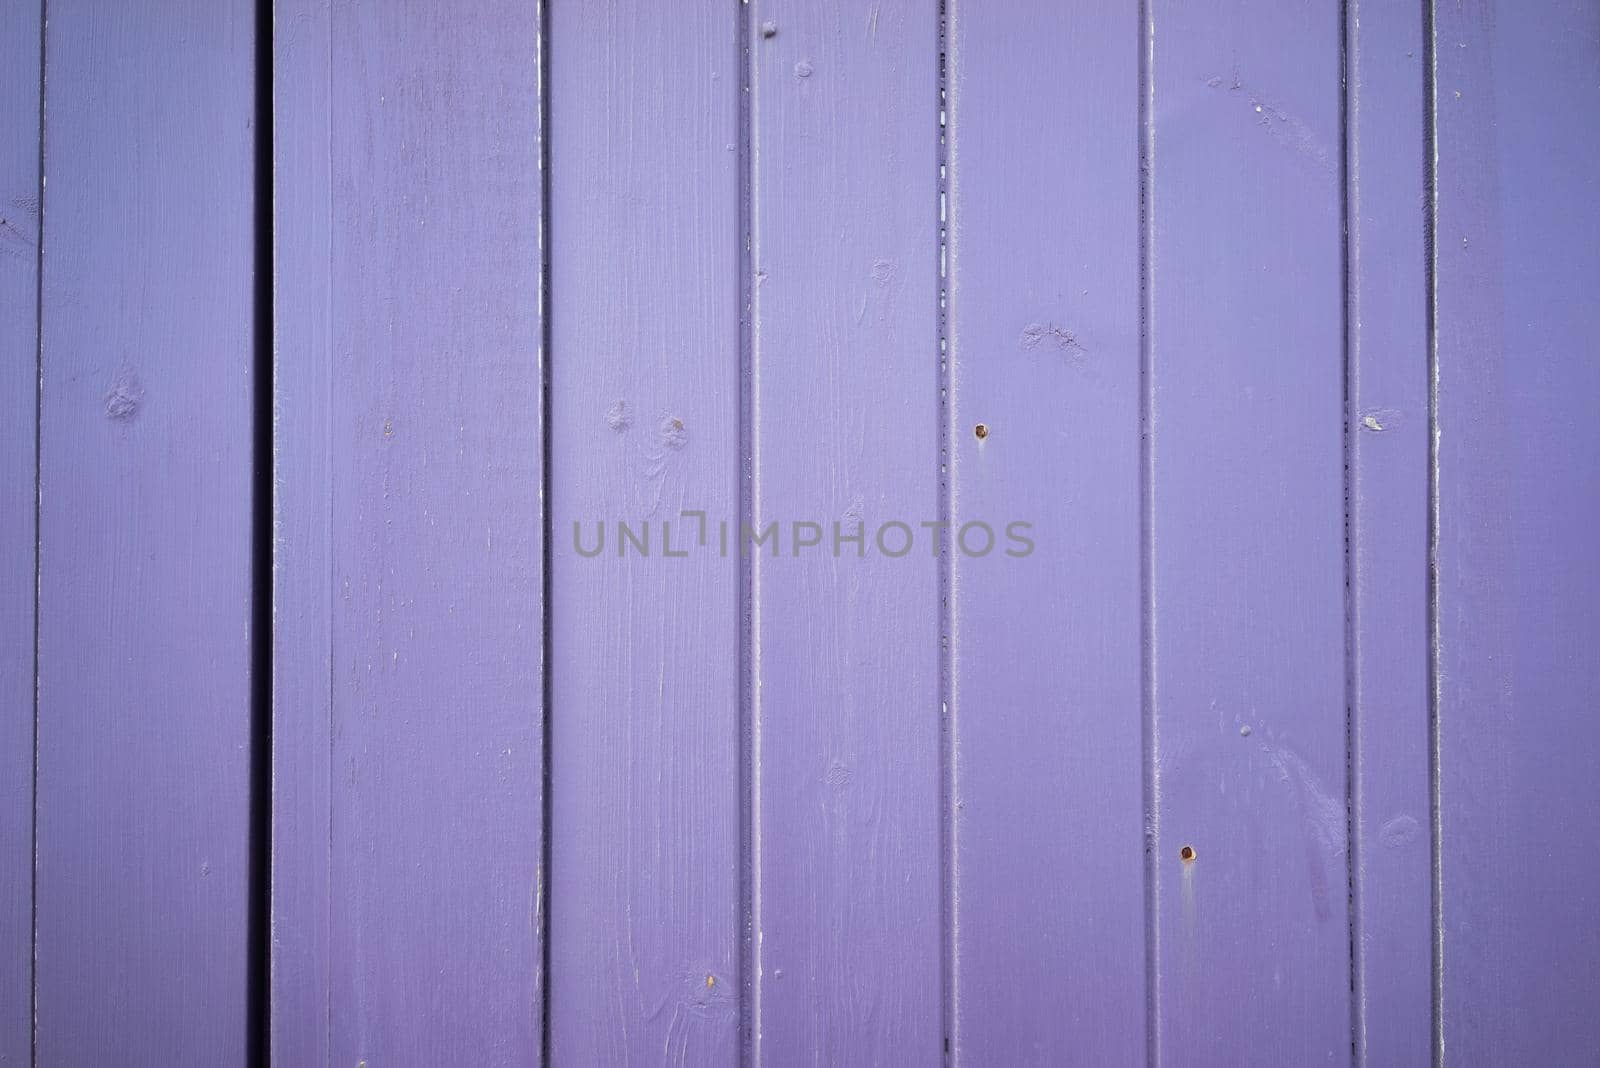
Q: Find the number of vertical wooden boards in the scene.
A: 9